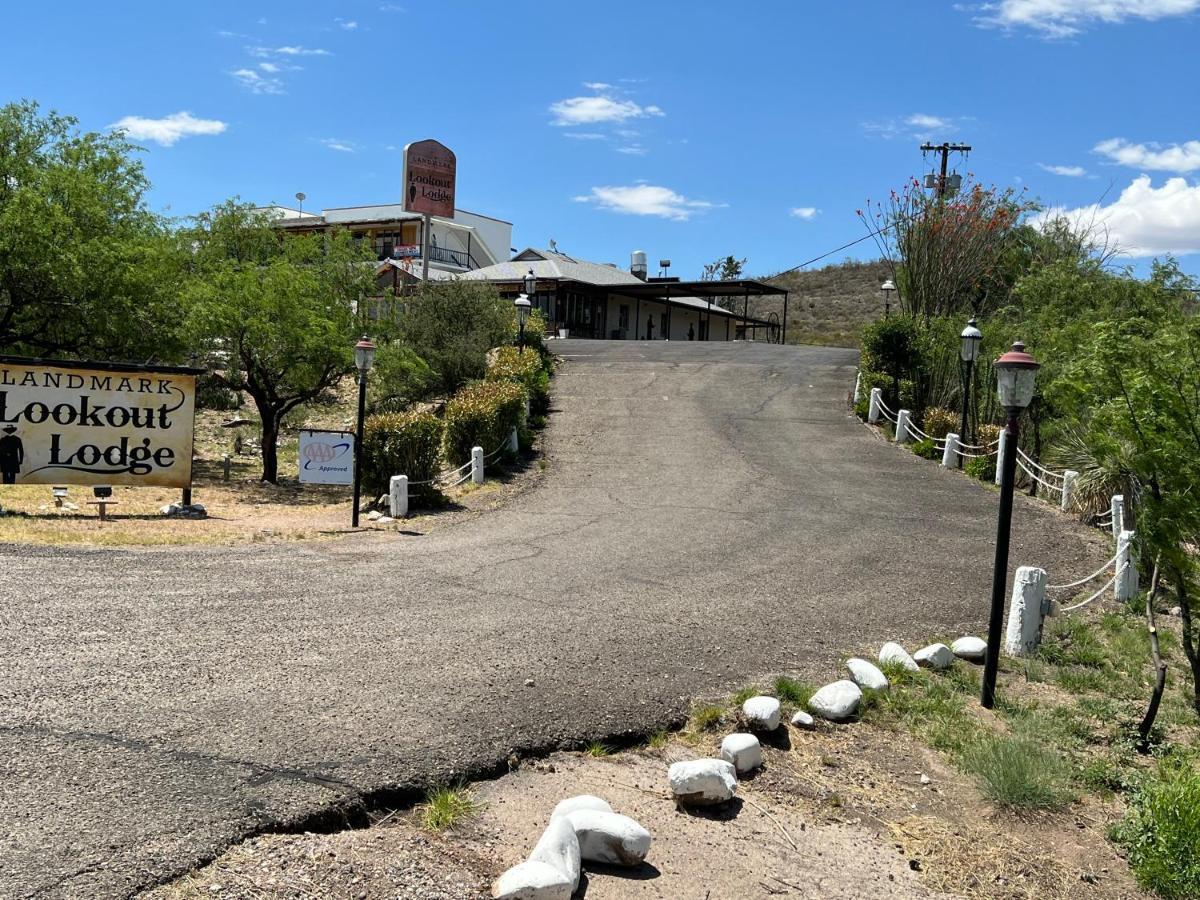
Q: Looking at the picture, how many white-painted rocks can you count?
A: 13